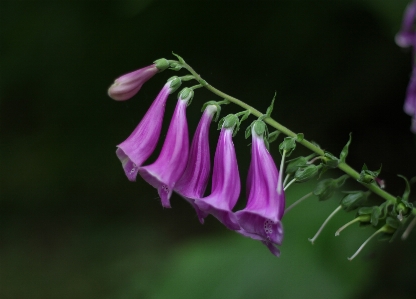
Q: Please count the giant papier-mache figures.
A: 0